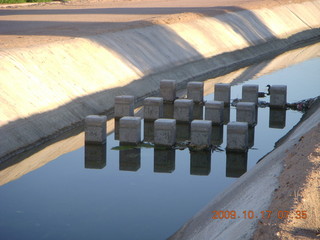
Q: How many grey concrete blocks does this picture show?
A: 15